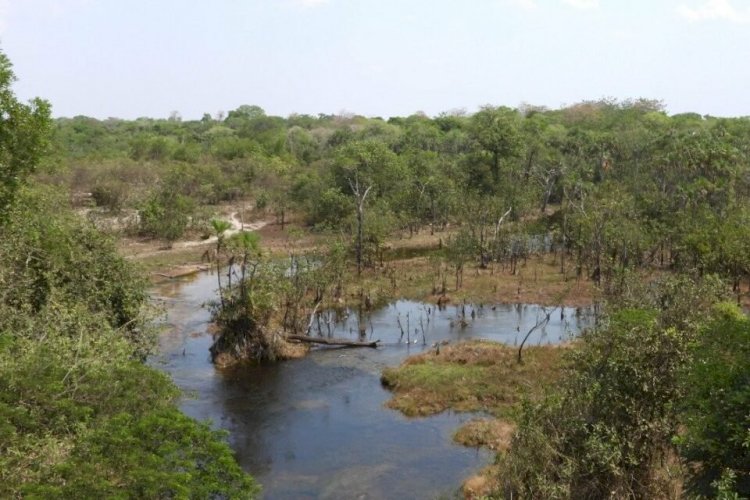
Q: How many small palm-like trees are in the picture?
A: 2